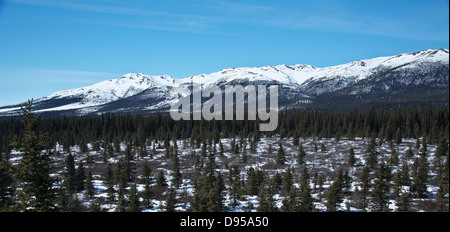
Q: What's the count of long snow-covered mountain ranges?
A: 1